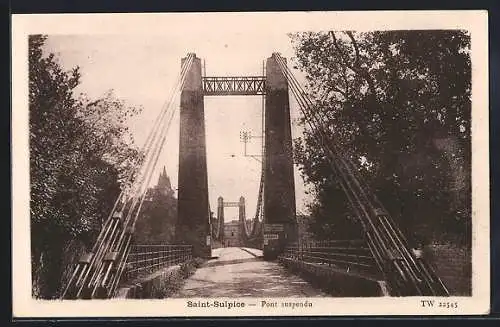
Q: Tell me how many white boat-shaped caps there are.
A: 0